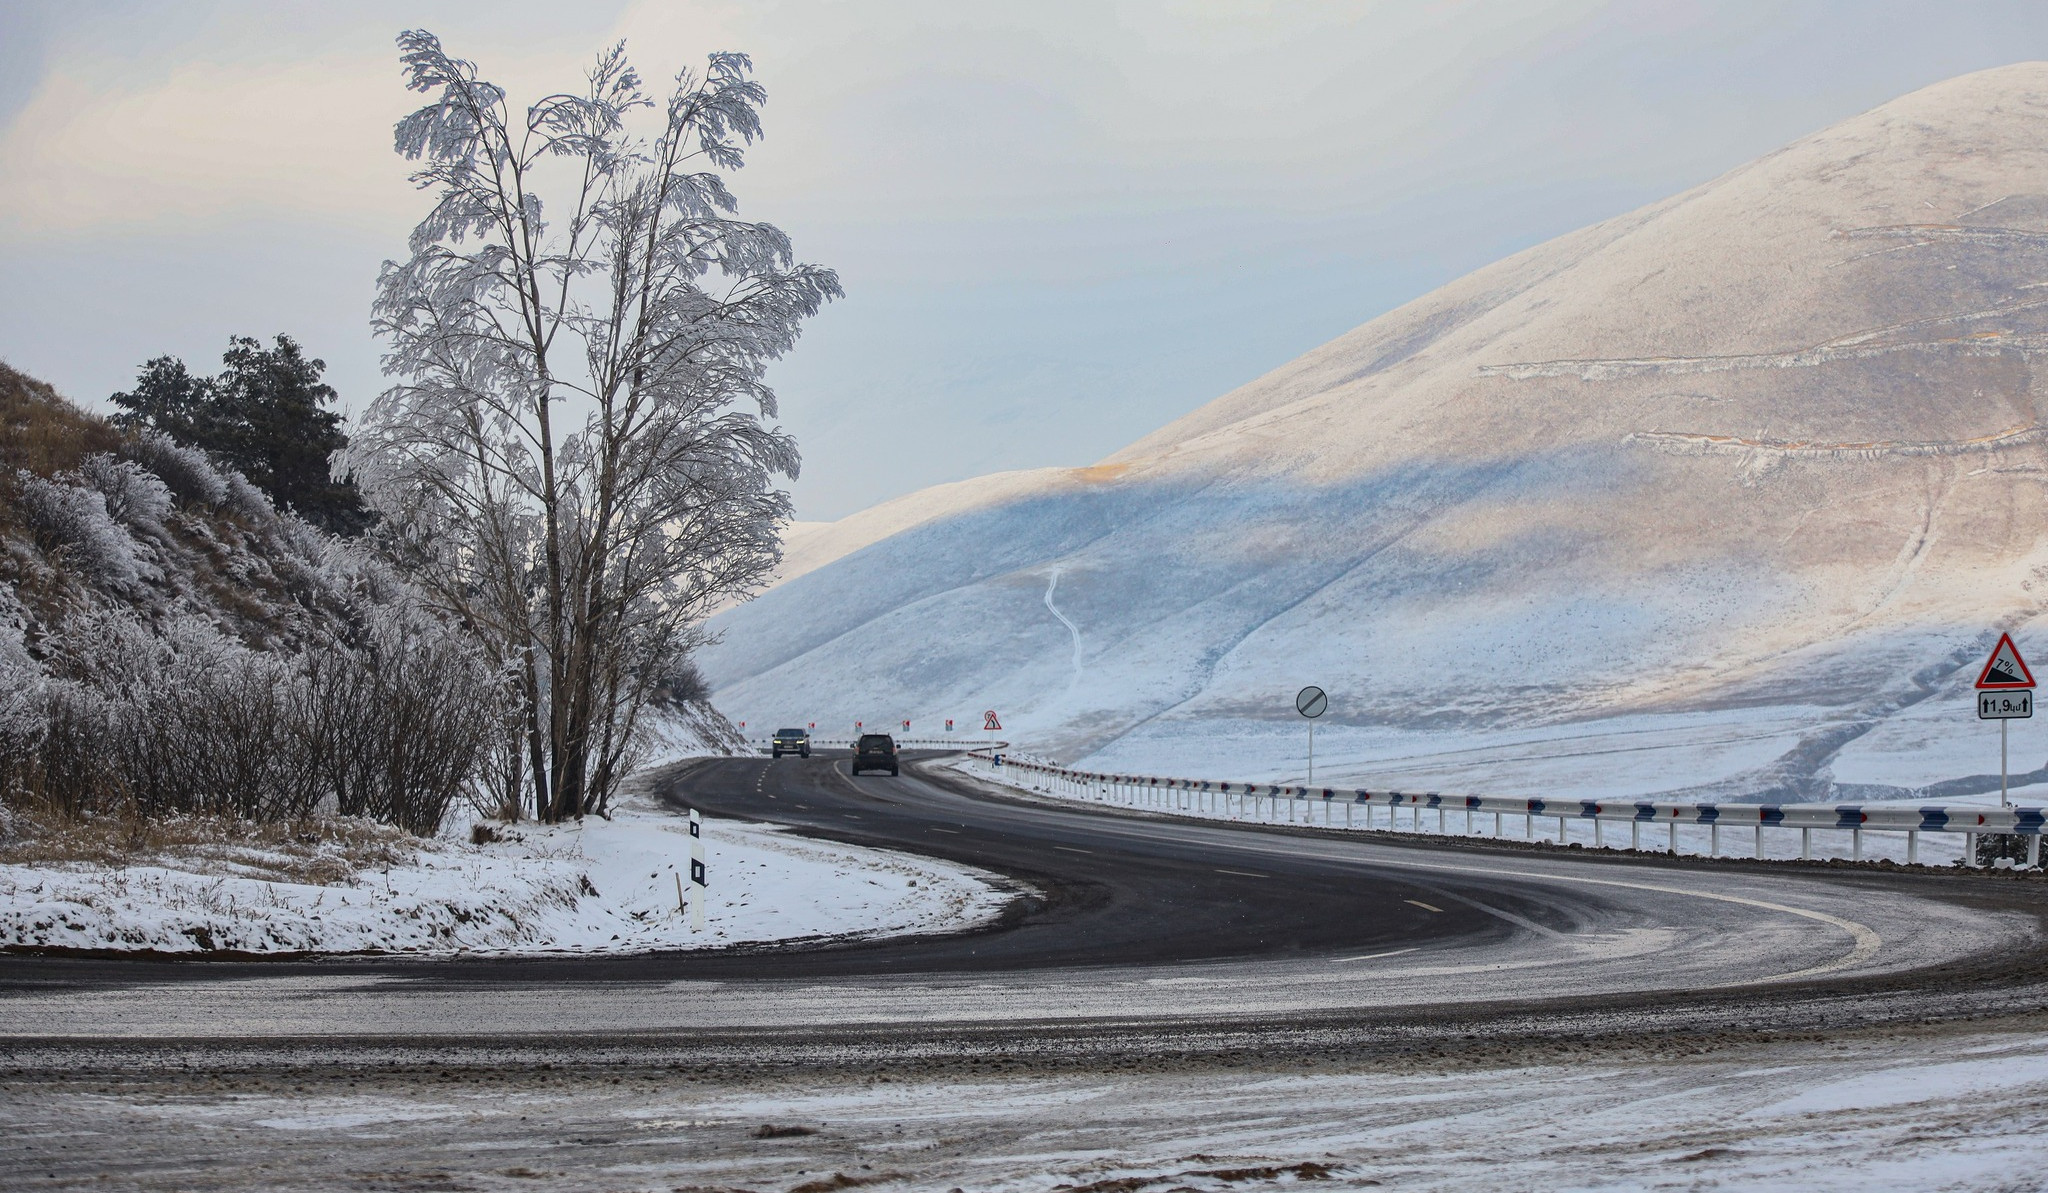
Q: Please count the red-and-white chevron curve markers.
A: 5